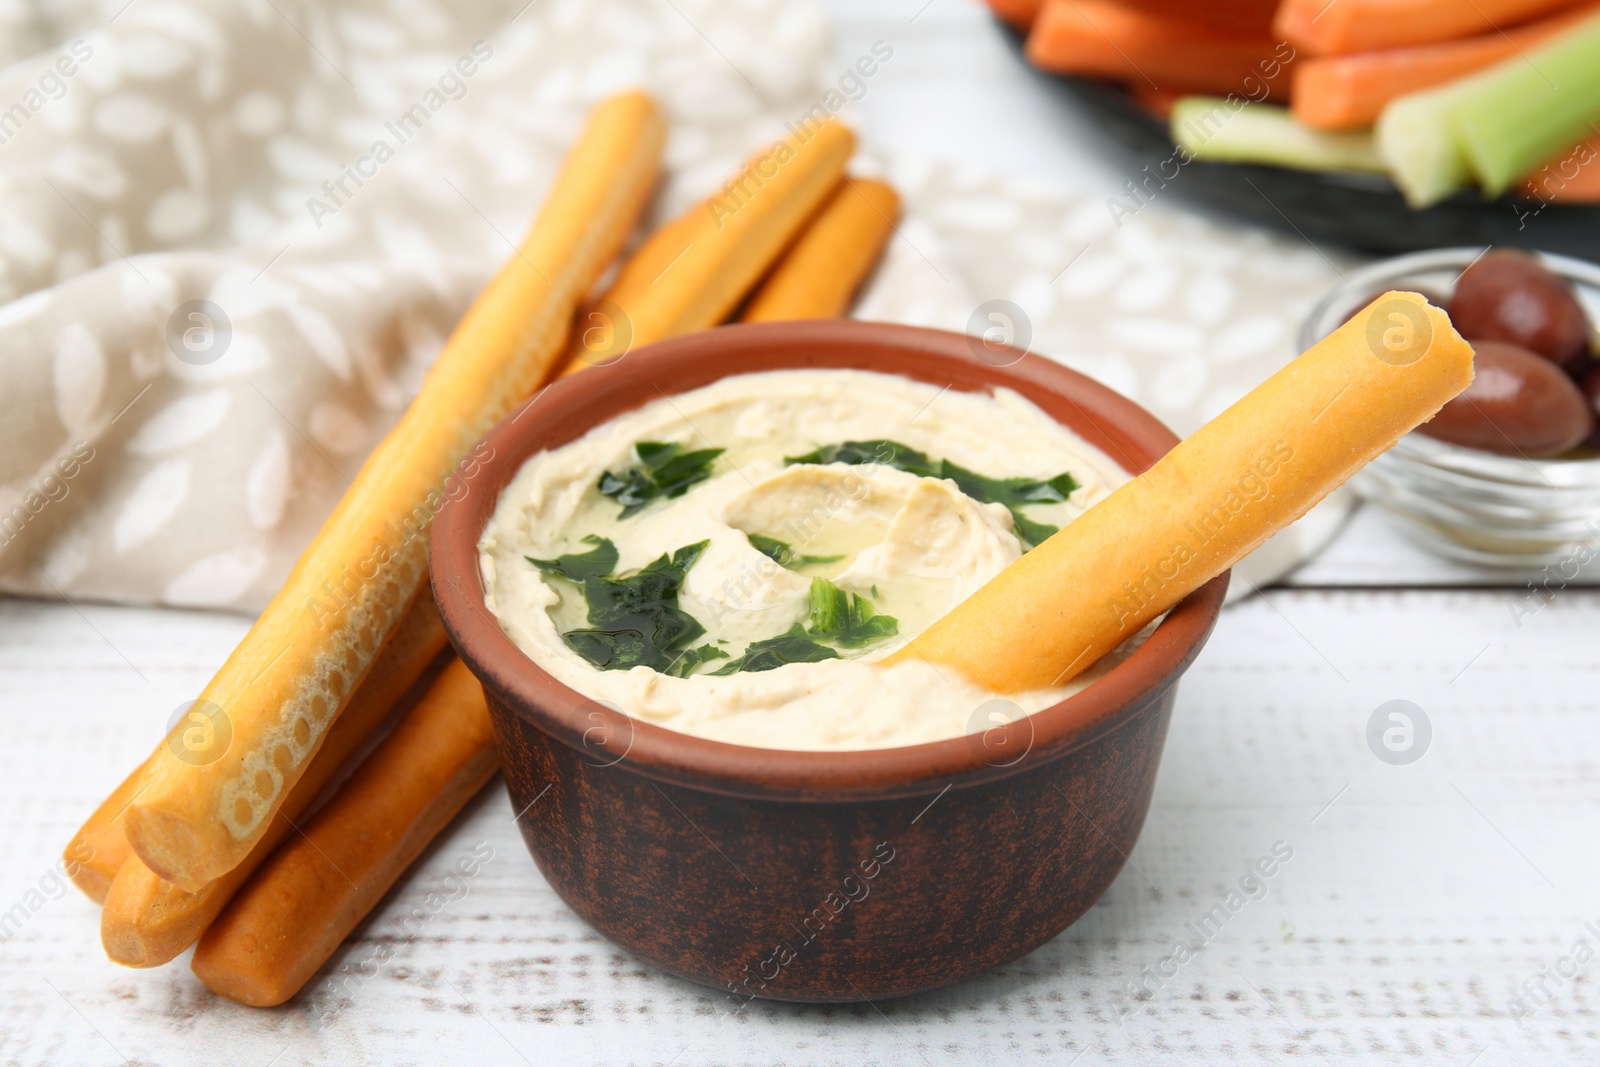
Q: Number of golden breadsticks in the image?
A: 5